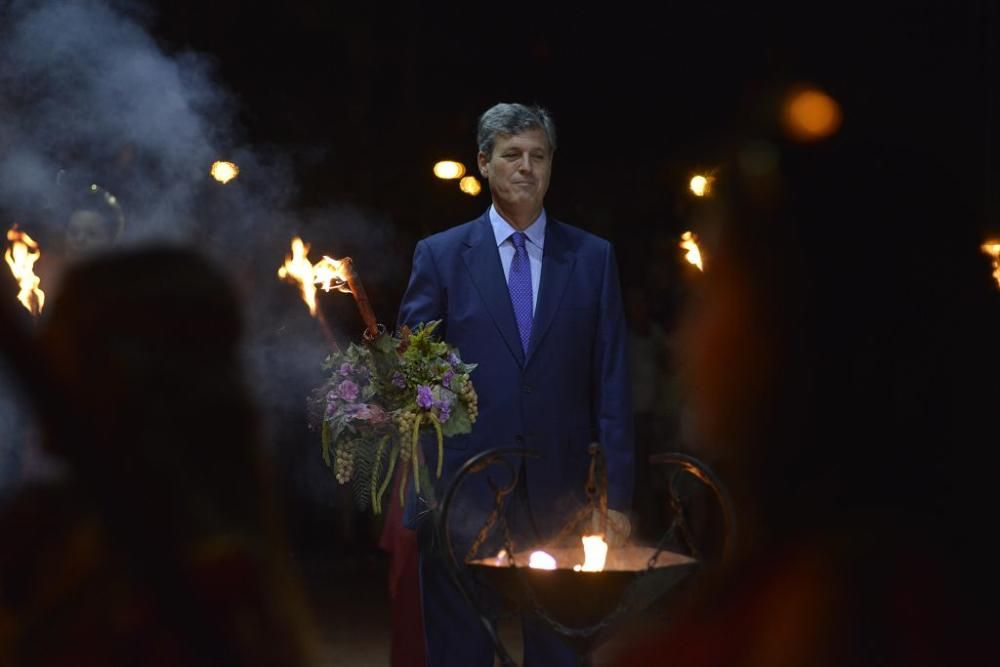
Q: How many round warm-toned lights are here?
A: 5